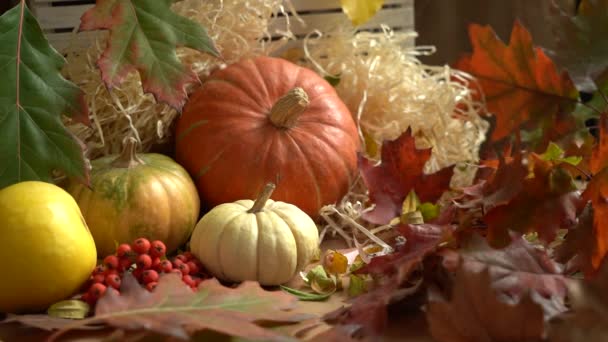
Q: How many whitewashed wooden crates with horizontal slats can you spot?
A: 1